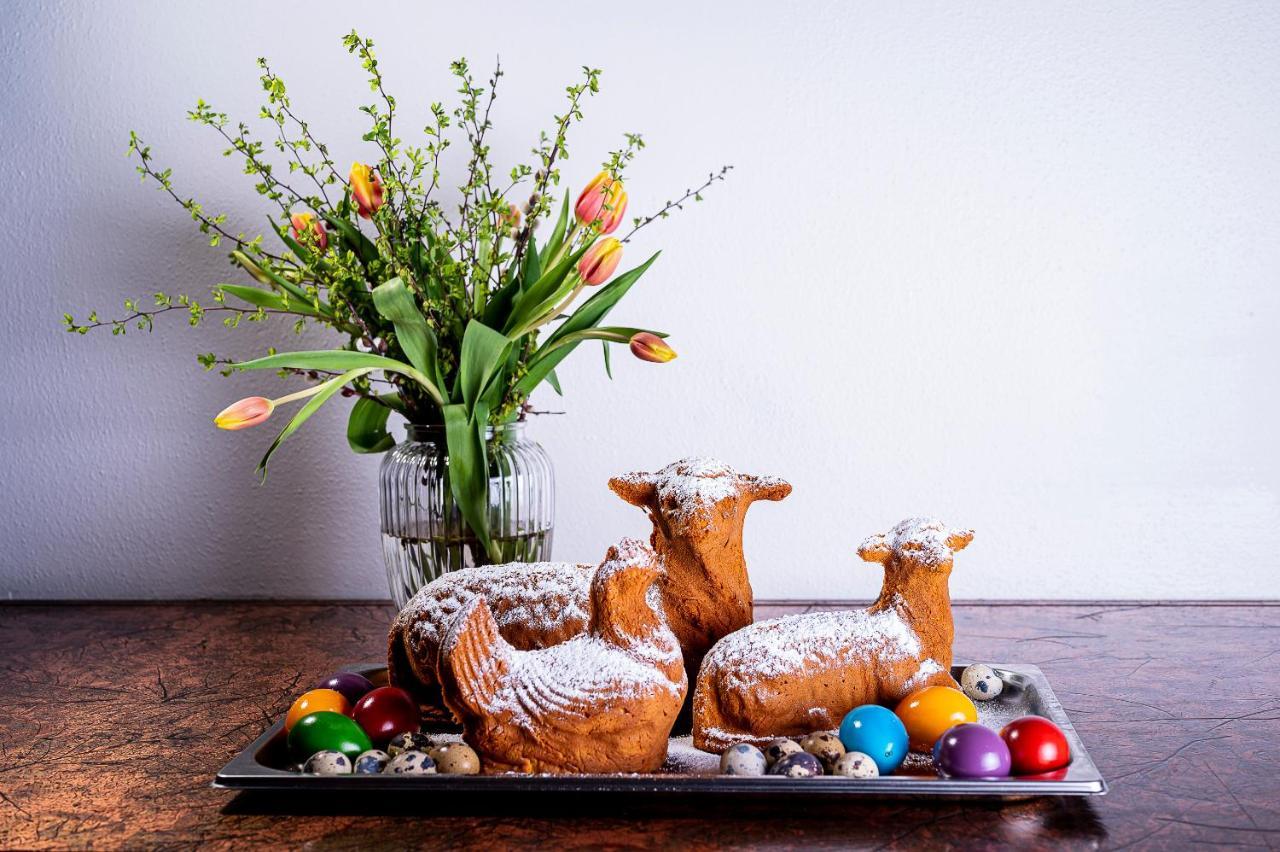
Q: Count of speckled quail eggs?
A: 11